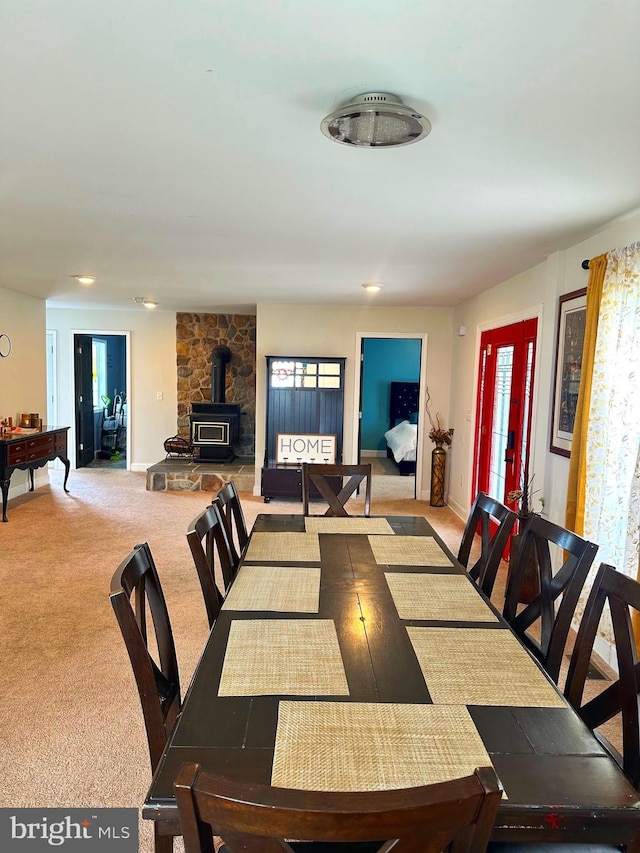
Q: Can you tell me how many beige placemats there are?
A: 8